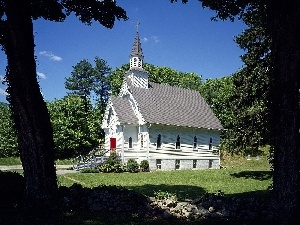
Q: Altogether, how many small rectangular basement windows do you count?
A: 4